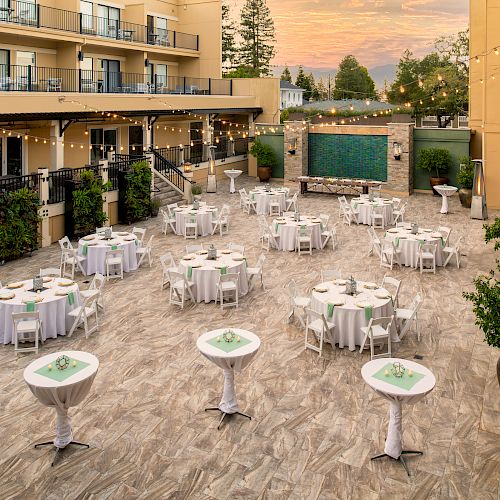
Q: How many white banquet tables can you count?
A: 9